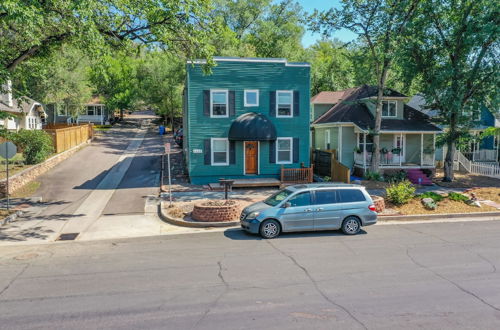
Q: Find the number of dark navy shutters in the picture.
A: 8